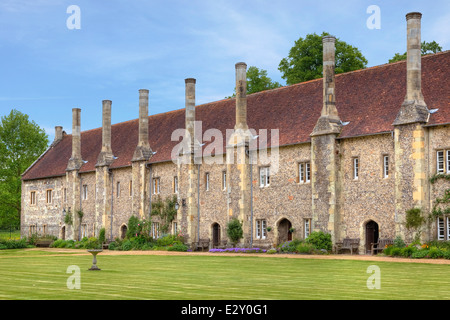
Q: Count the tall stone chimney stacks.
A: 7